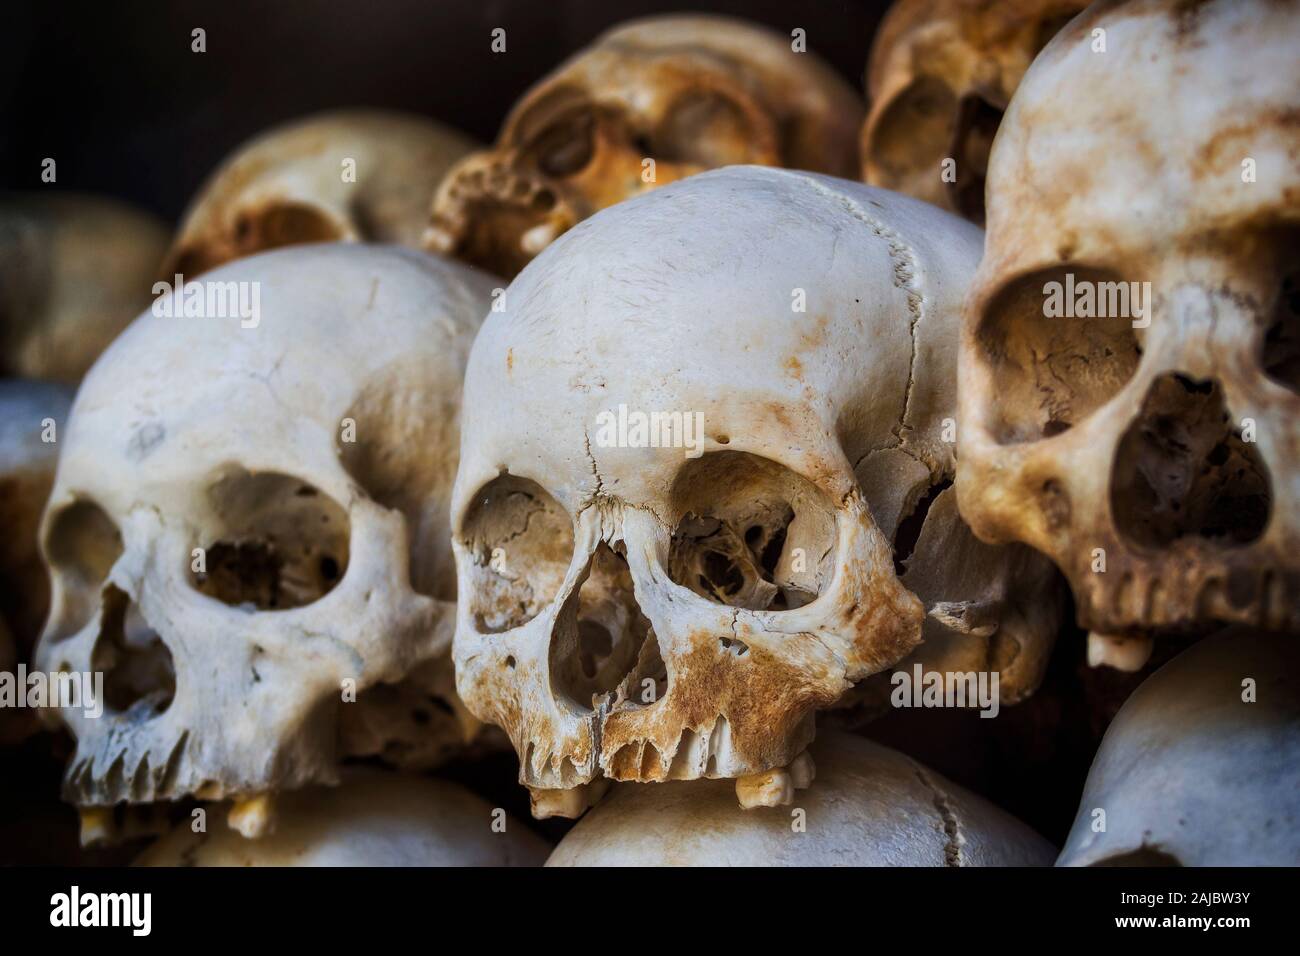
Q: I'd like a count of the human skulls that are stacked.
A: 11